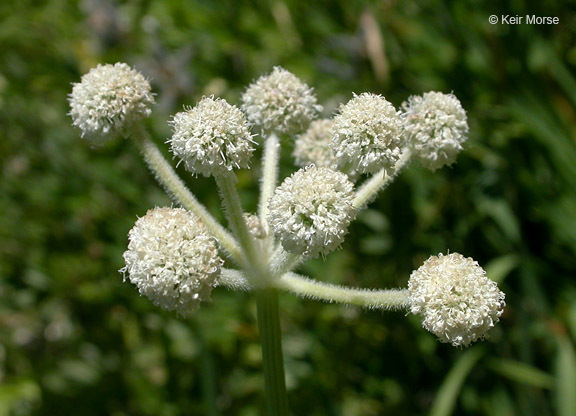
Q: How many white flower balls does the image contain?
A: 9